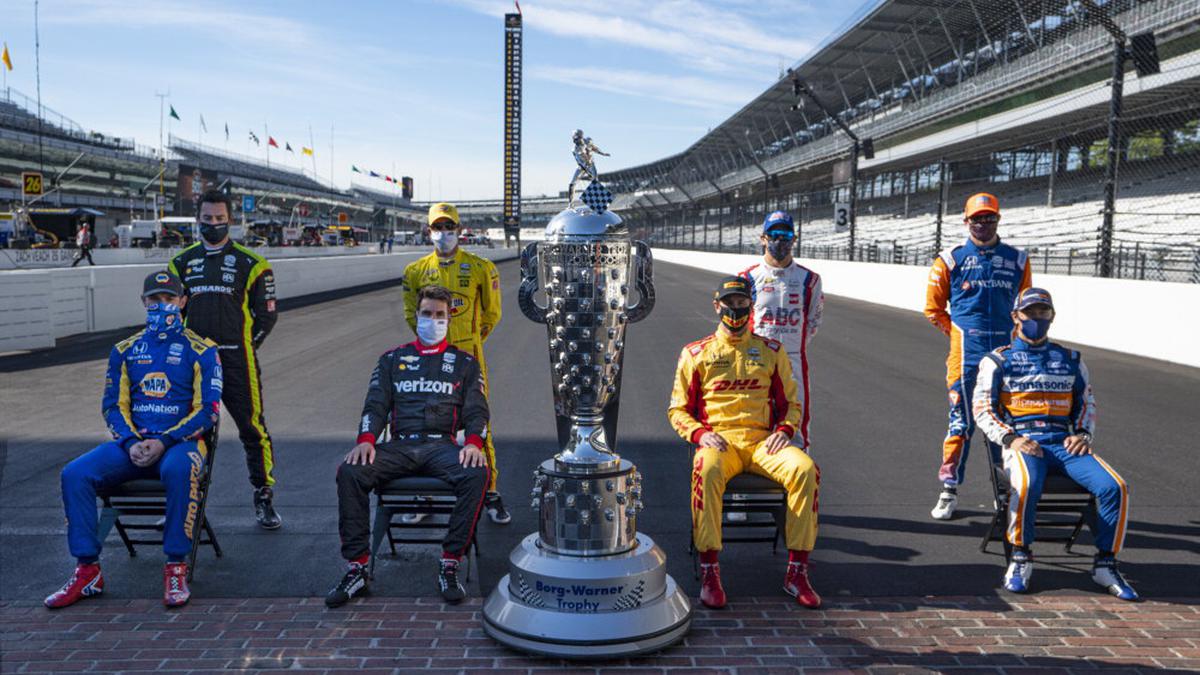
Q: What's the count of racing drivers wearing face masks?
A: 8